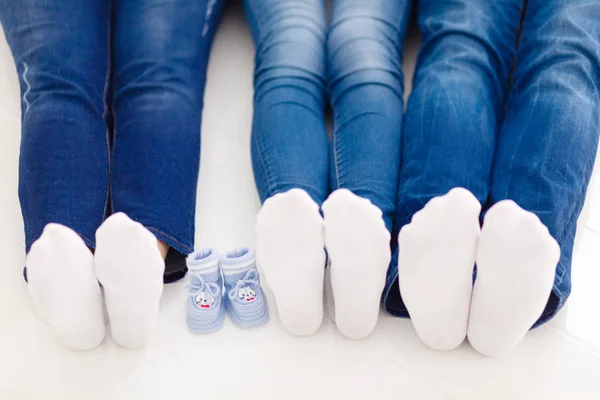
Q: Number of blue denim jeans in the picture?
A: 3